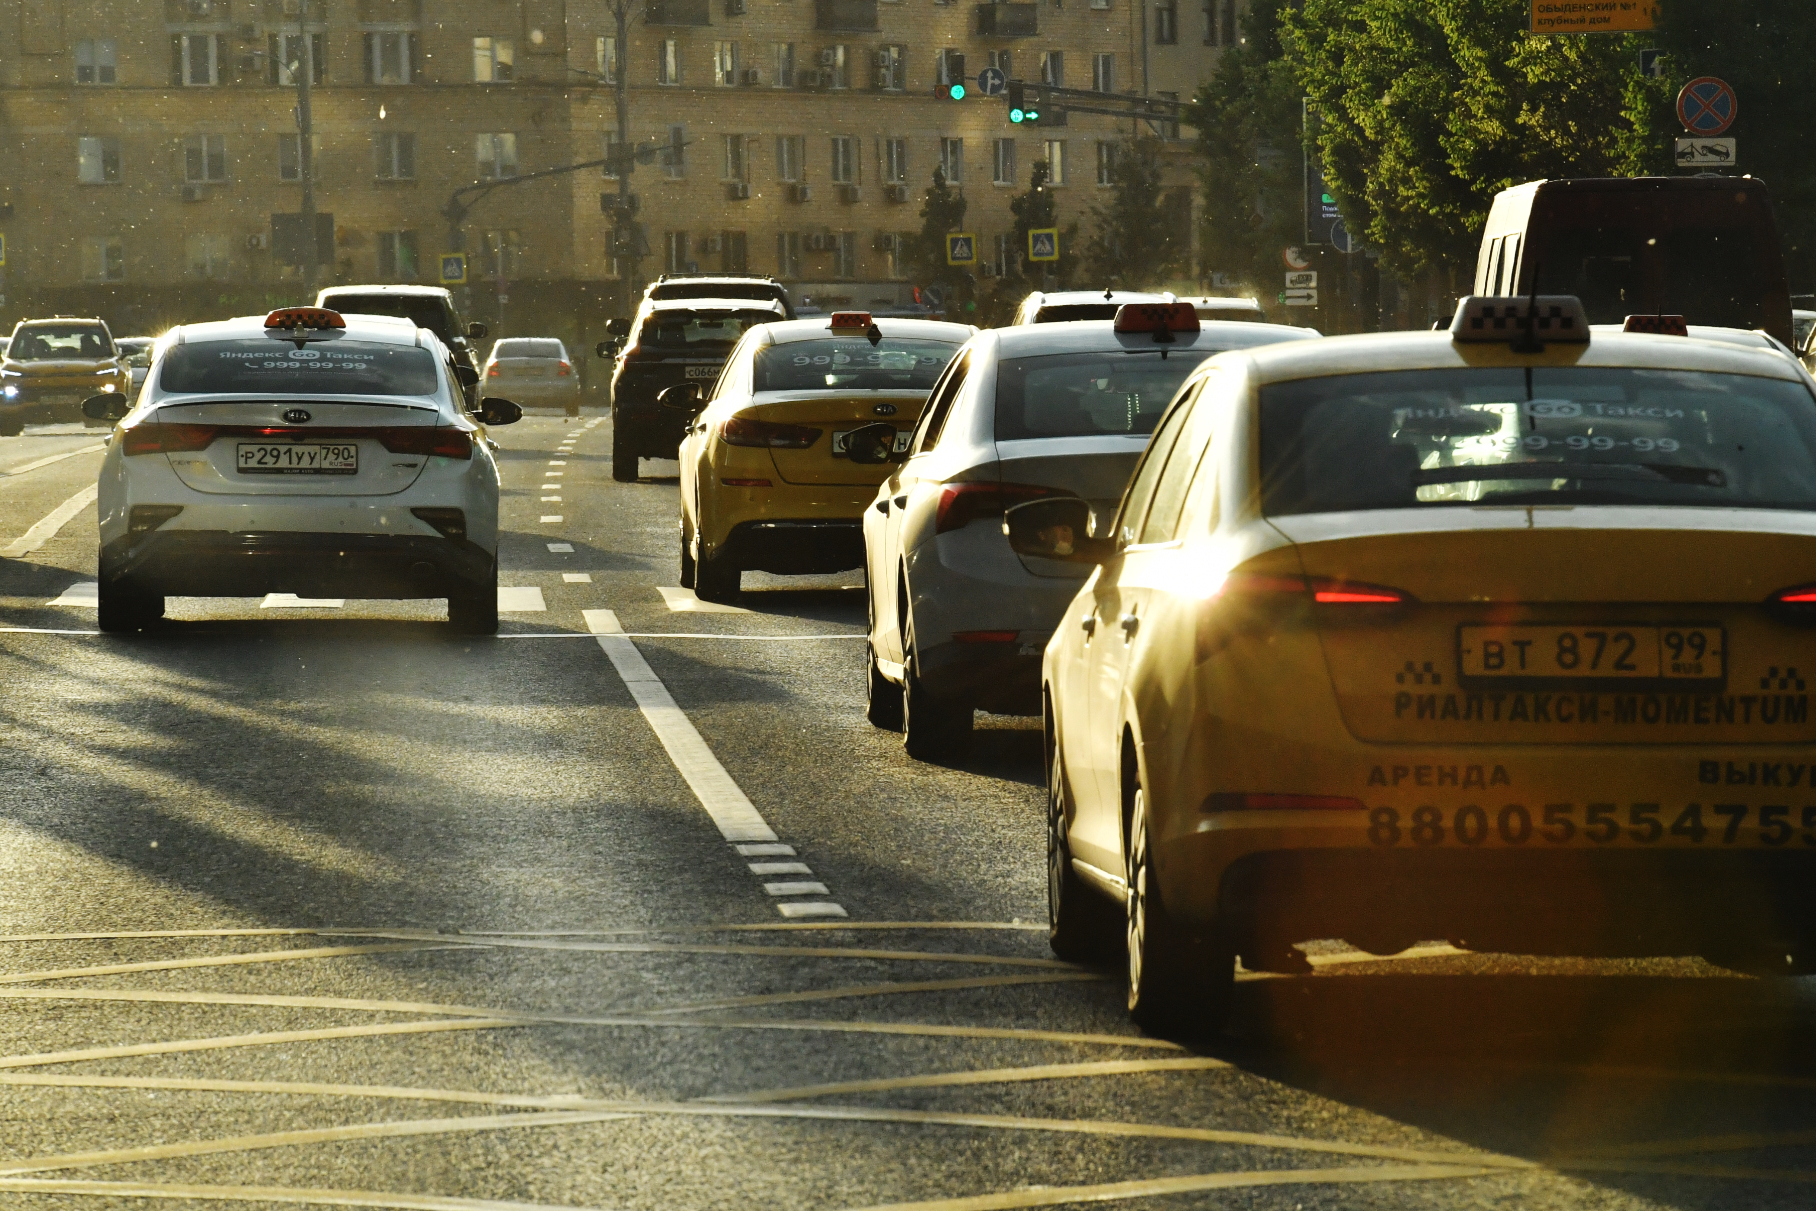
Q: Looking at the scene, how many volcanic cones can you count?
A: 0